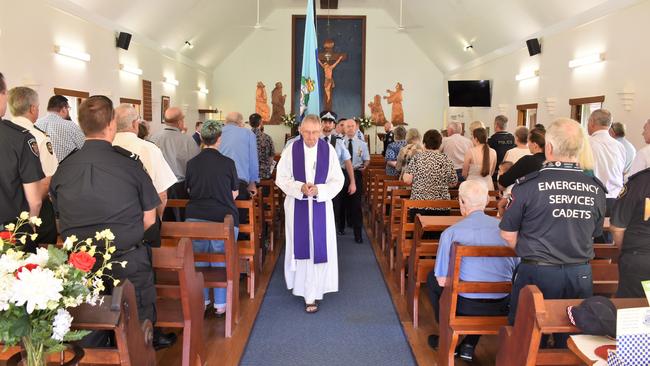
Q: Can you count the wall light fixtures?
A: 6